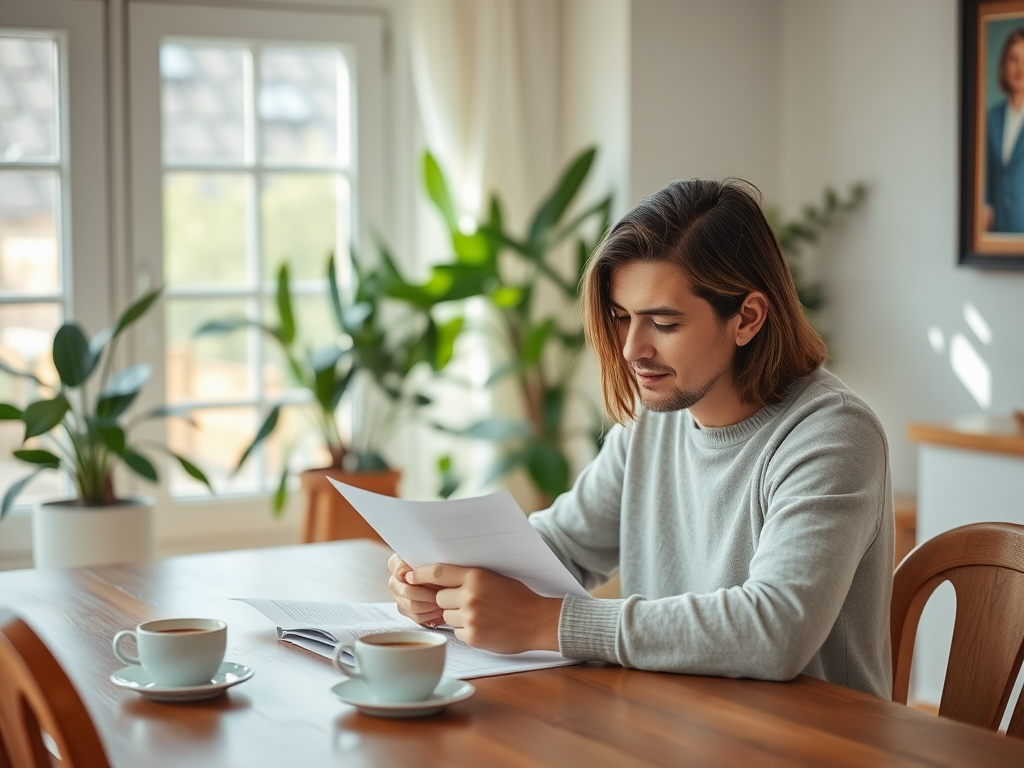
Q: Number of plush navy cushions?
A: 0